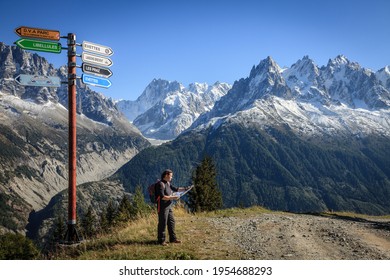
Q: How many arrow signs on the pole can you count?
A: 7